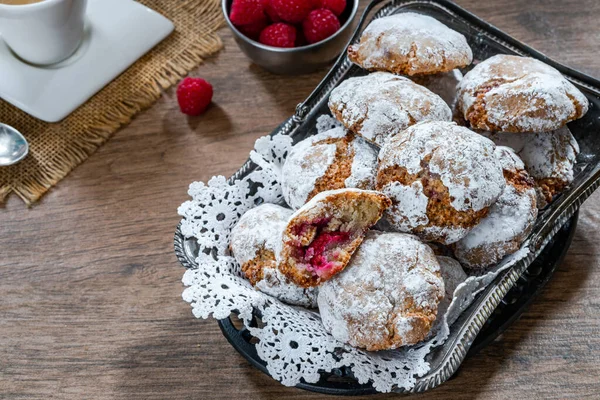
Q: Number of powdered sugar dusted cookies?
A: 12